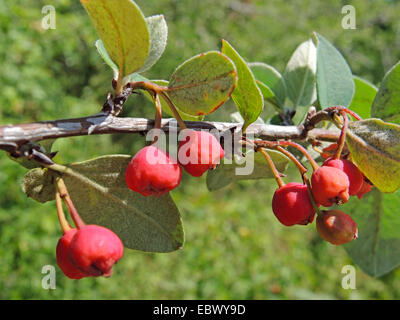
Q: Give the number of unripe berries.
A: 1